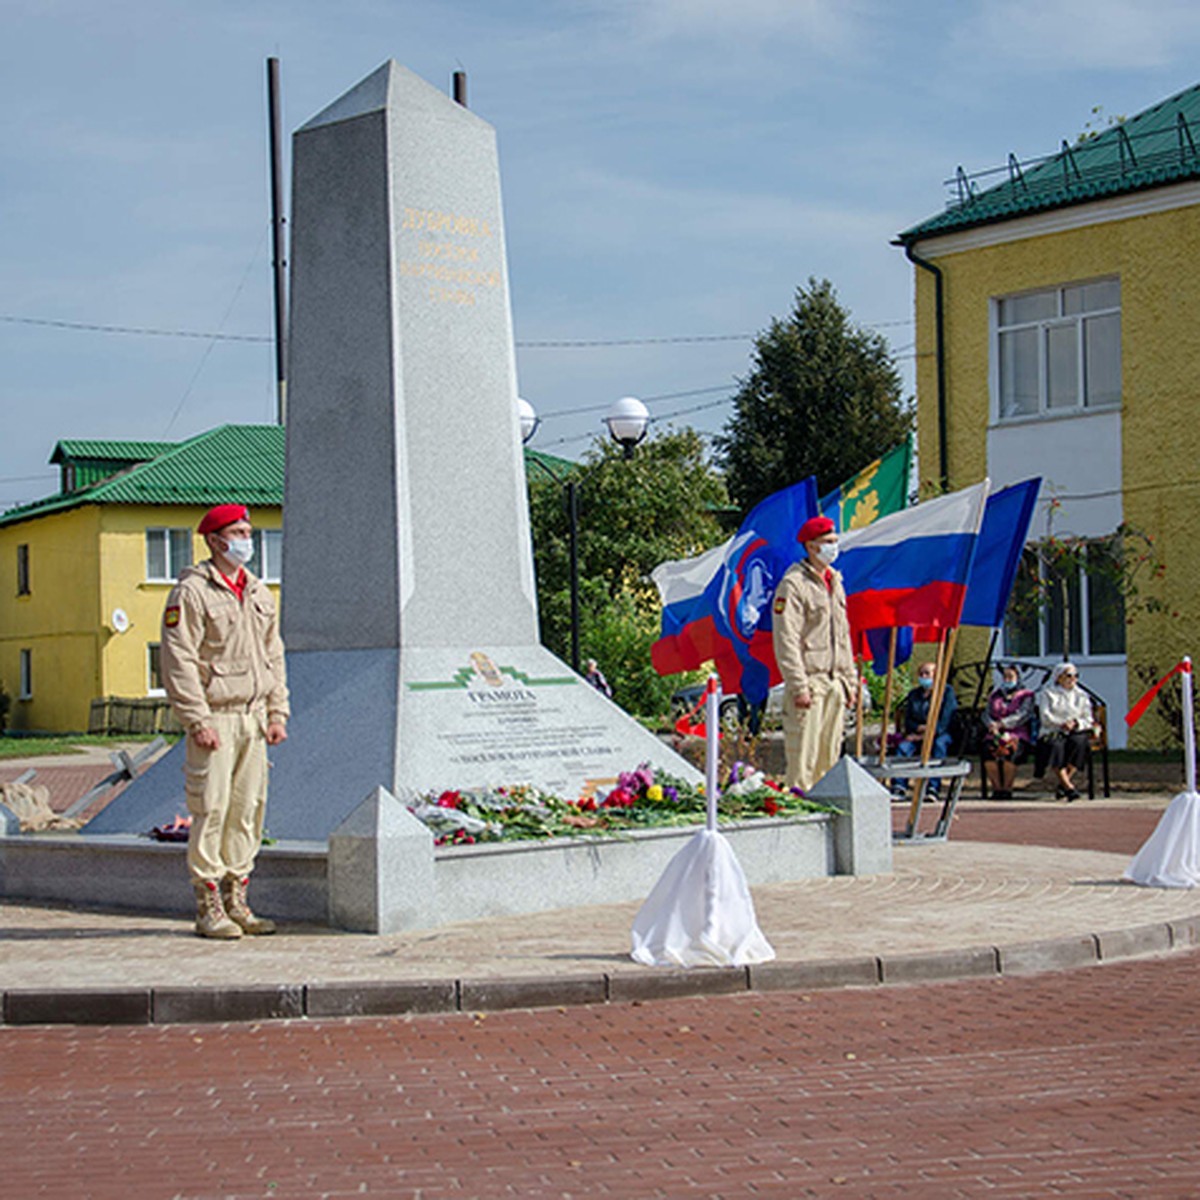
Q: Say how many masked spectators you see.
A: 2